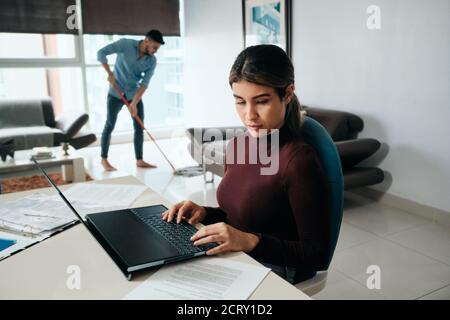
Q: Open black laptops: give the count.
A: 1